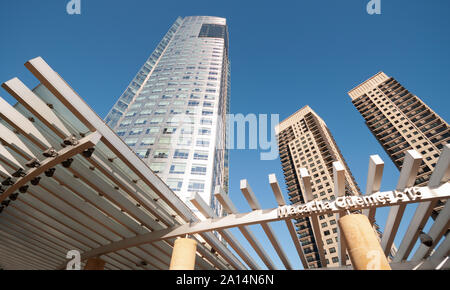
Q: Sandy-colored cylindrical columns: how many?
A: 3